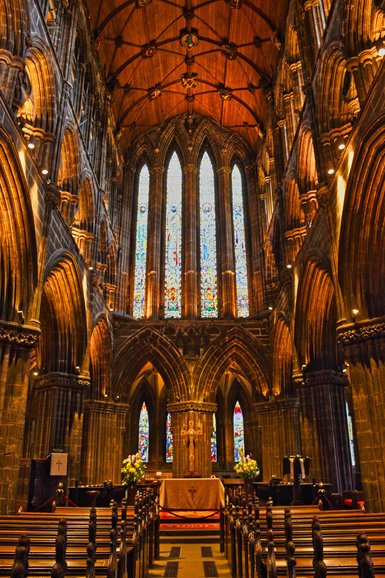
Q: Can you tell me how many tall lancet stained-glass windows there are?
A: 4